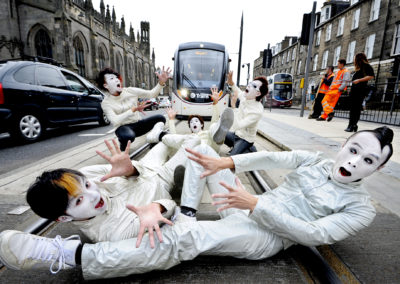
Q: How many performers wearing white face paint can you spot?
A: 5